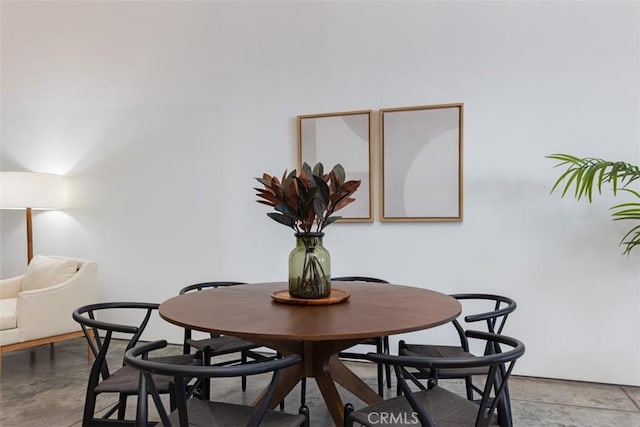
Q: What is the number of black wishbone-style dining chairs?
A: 6